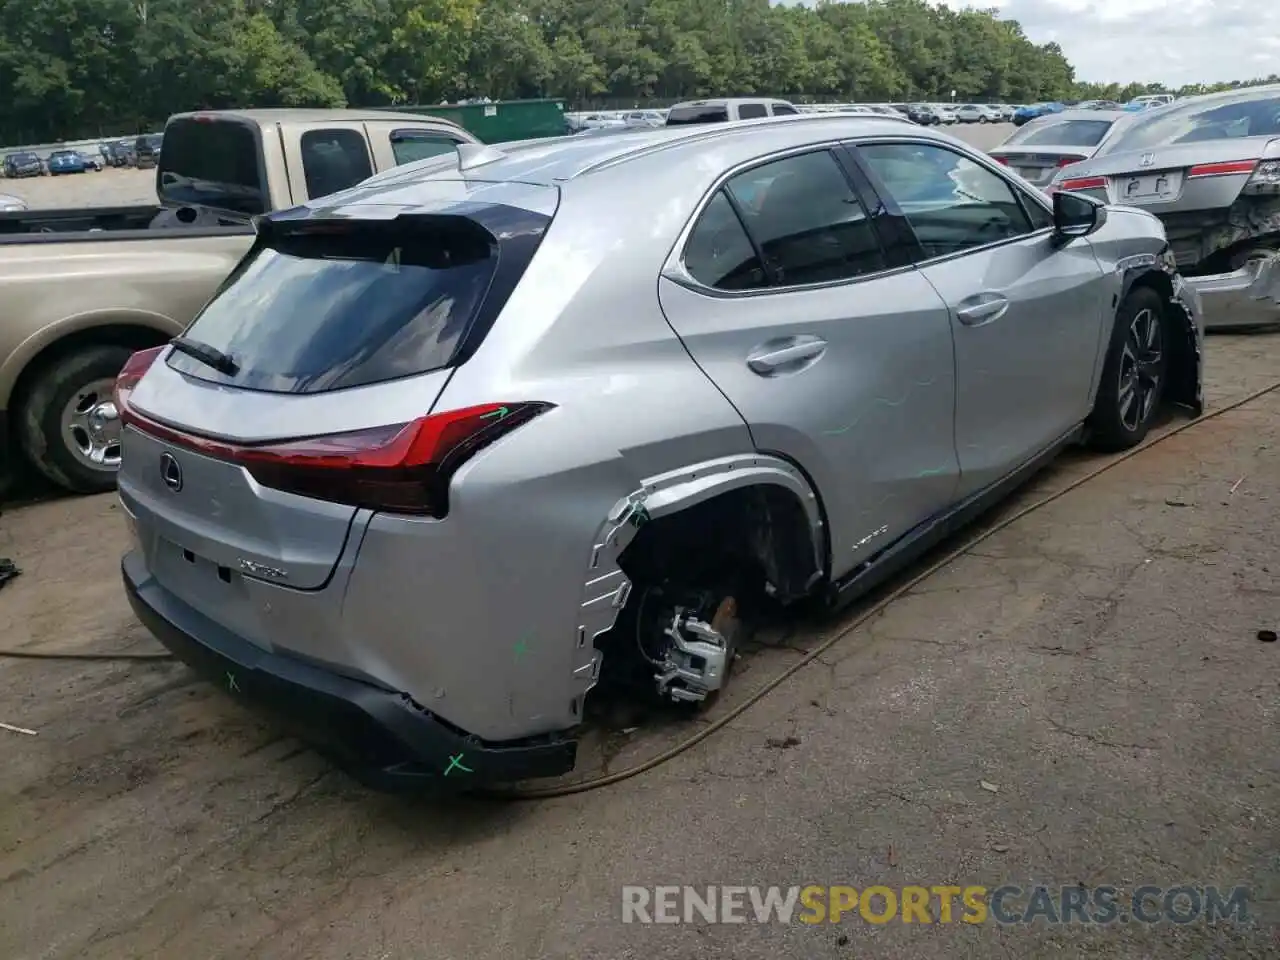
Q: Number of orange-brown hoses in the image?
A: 1